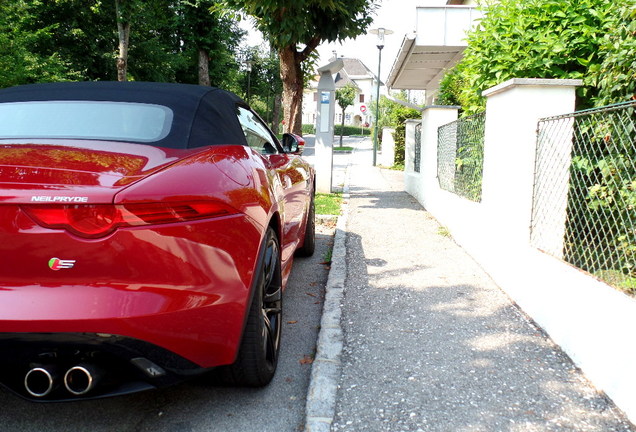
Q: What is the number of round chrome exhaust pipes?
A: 2